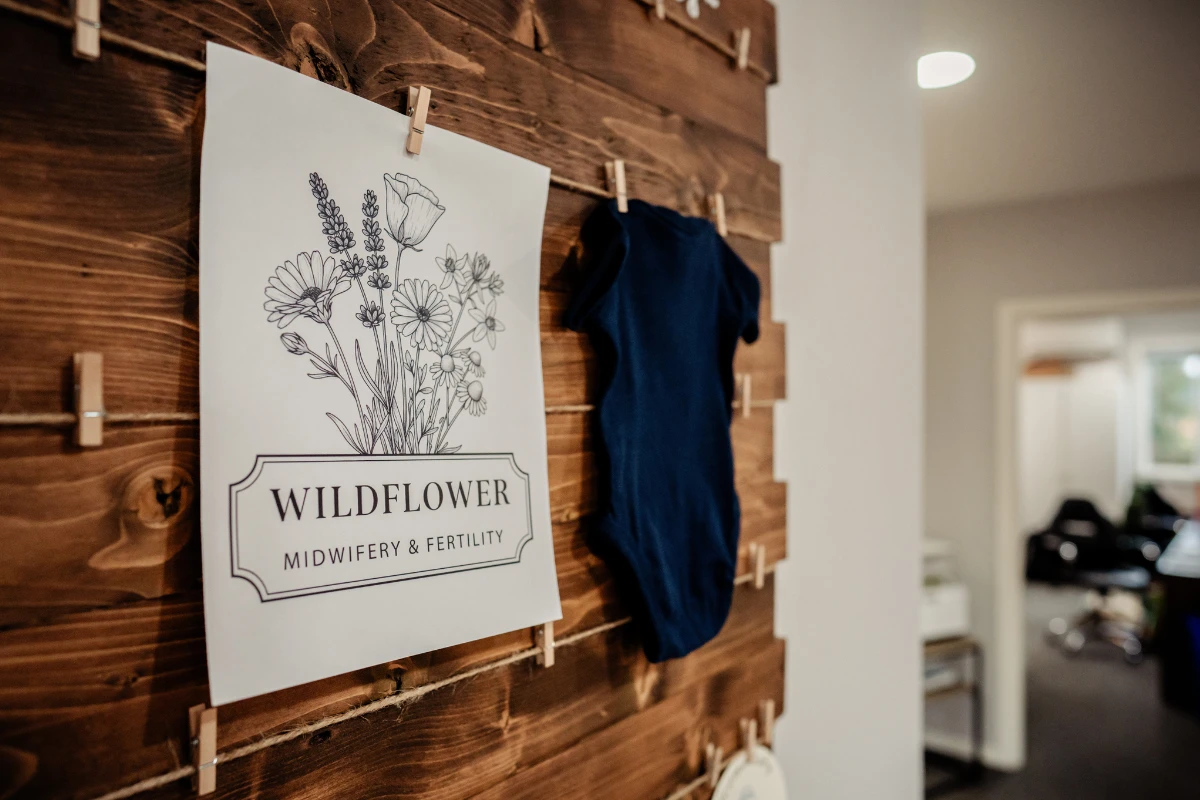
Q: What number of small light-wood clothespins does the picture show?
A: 14